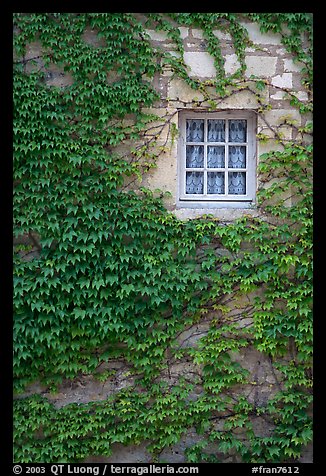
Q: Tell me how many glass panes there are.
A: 9